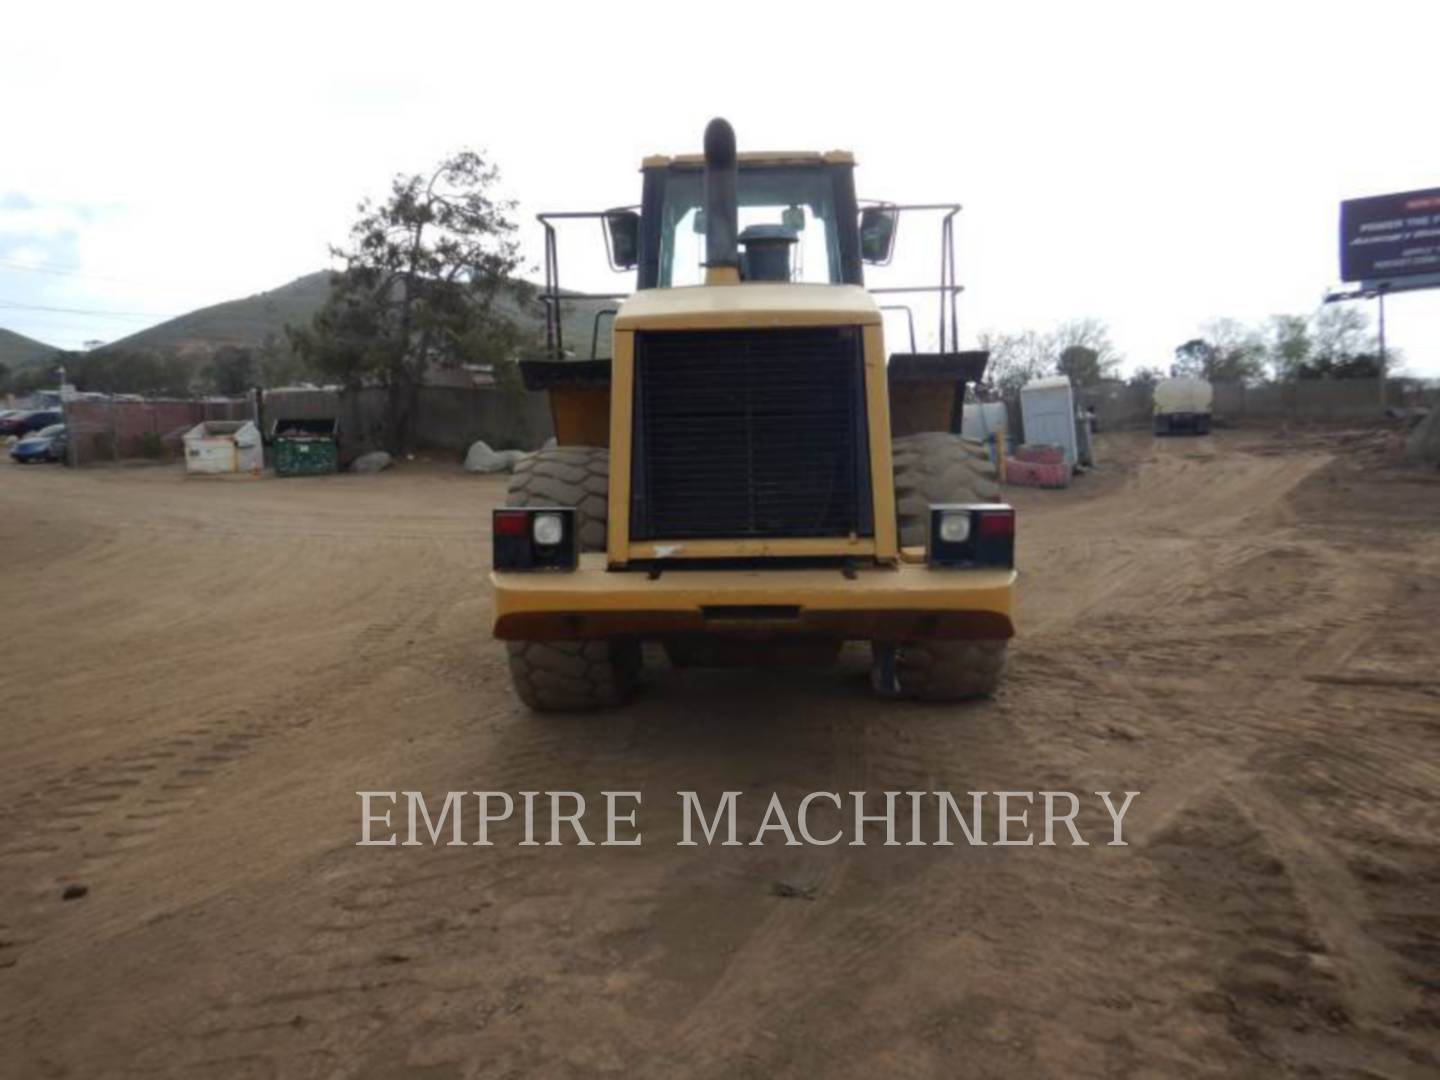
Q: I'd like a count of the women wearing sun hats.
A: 0